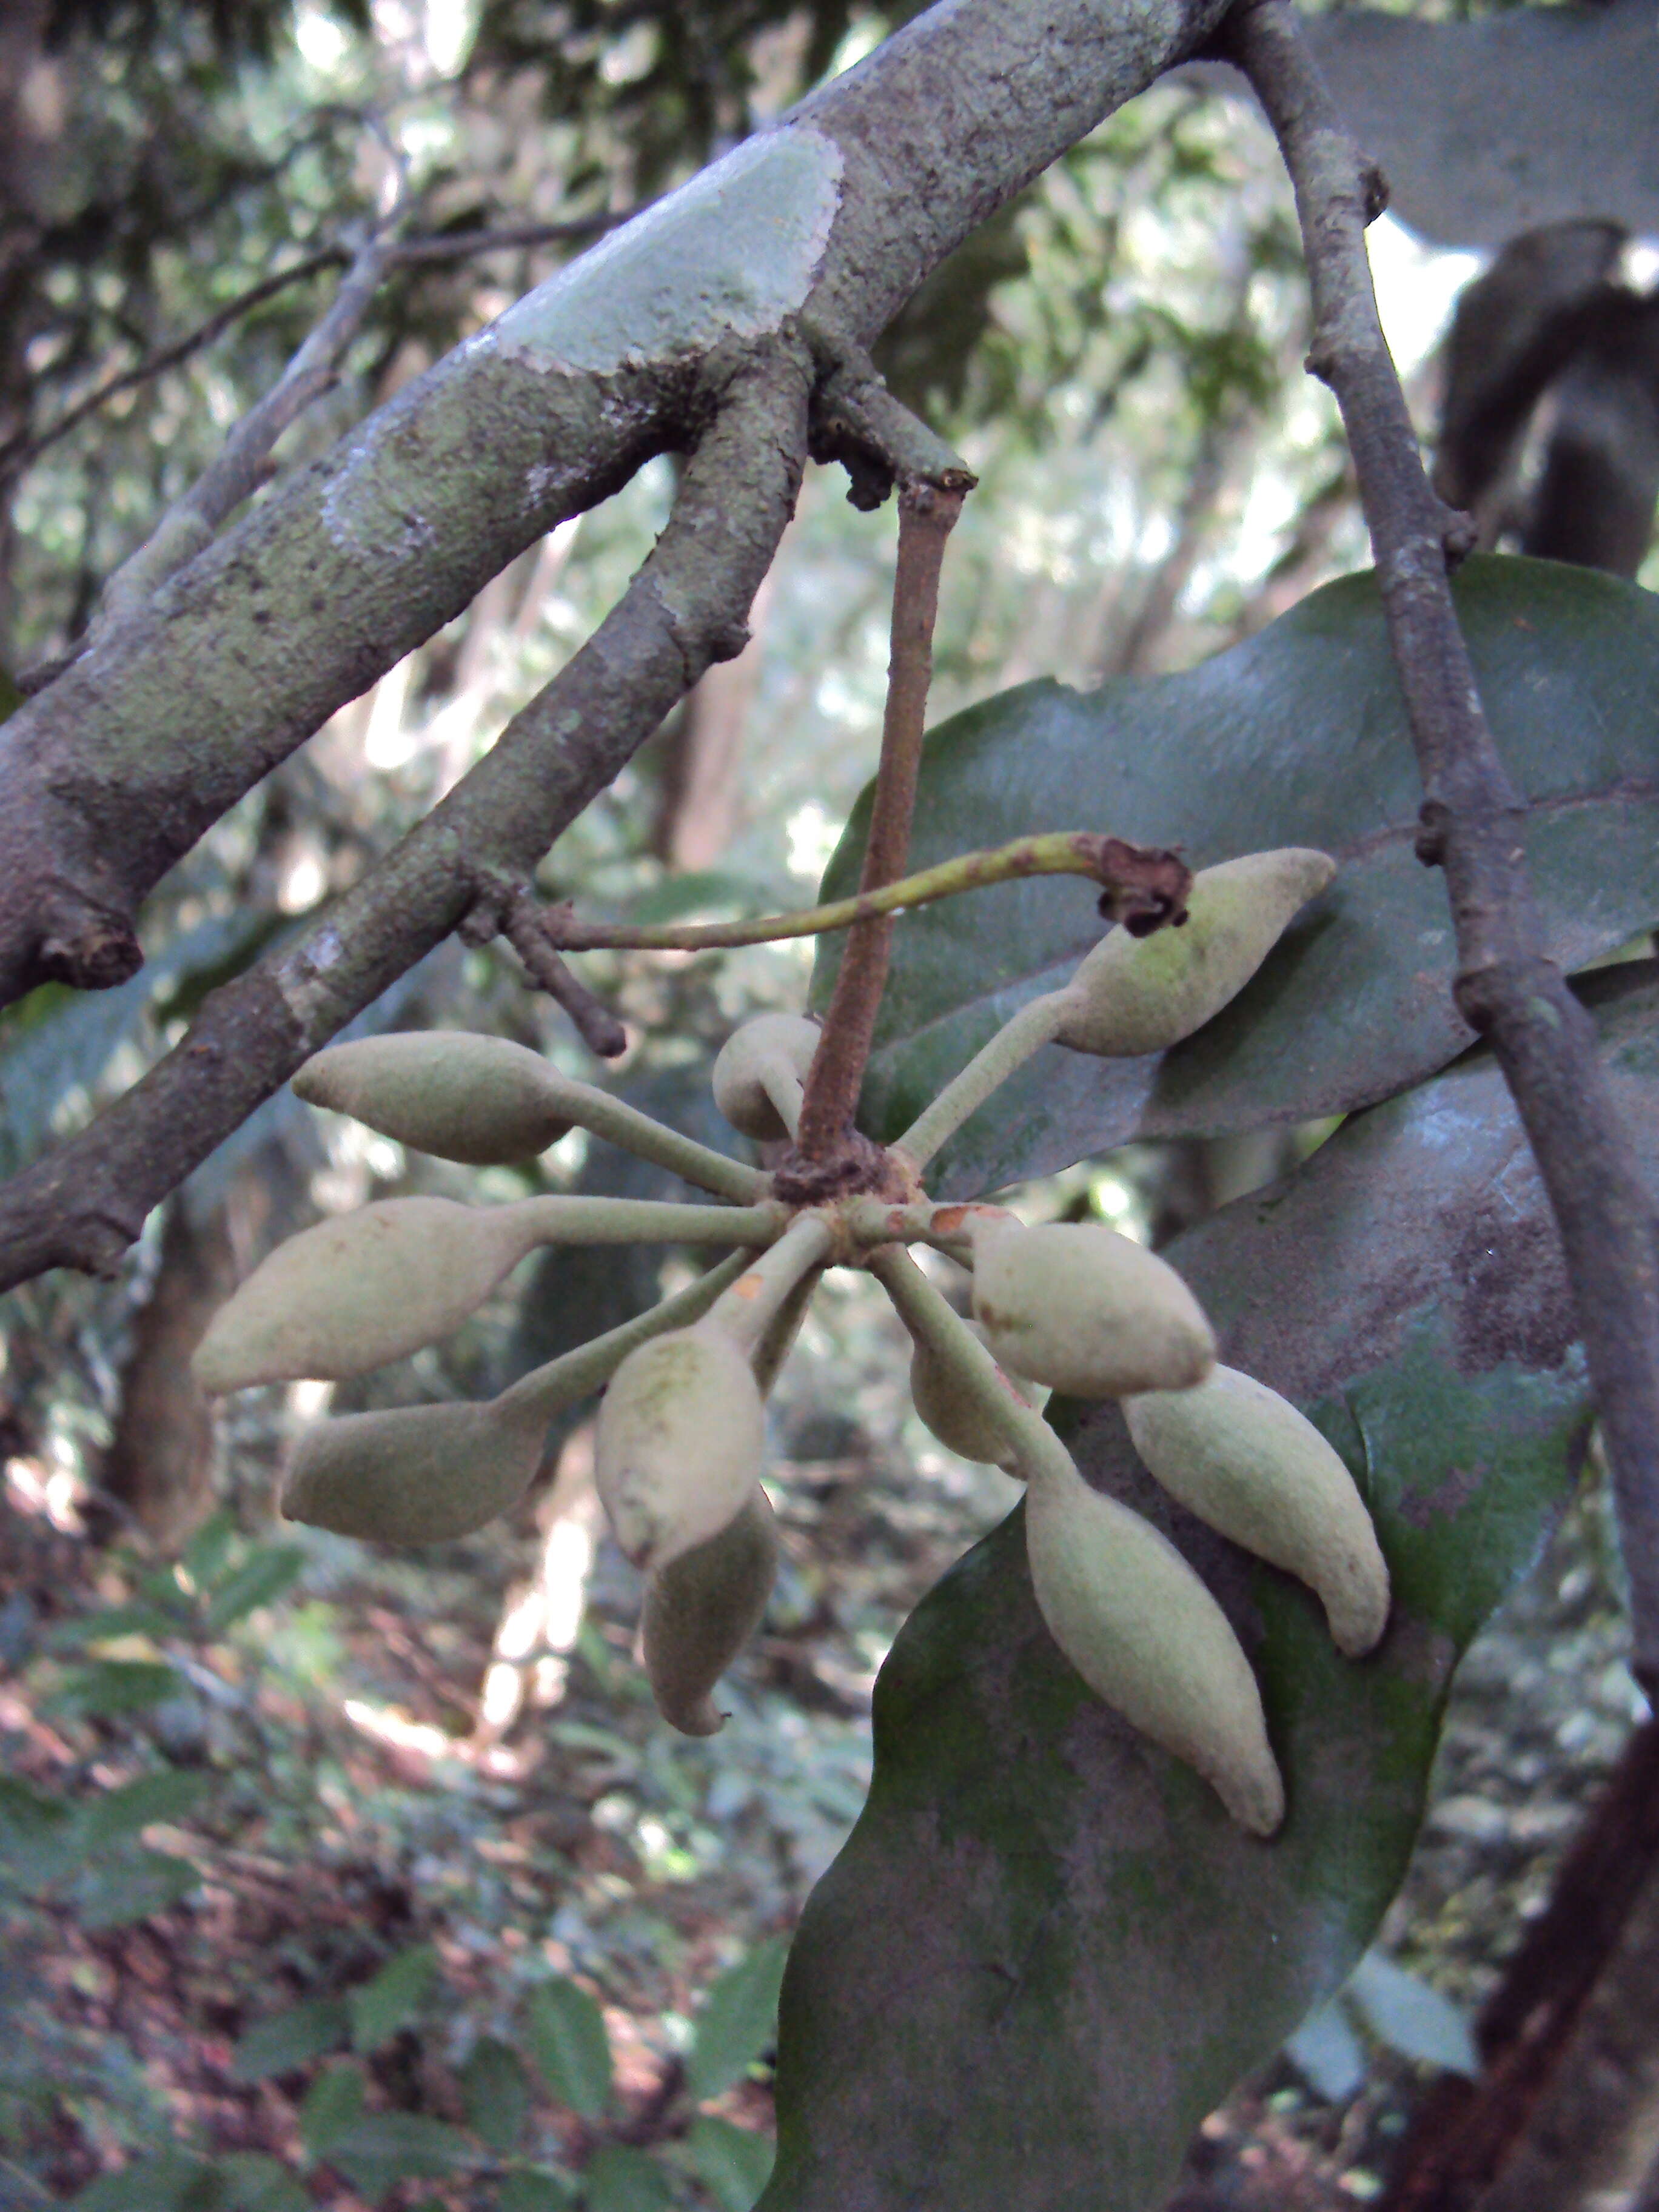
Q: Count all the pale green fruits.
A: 11